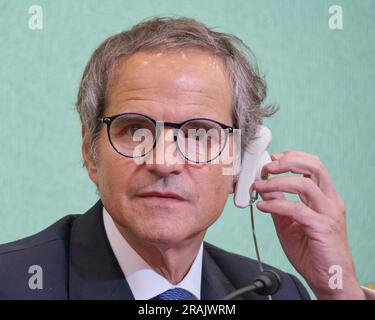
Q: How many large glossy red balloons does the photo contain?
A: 0